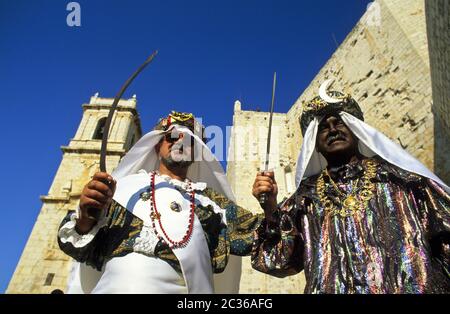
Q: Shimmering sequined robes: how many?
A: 1